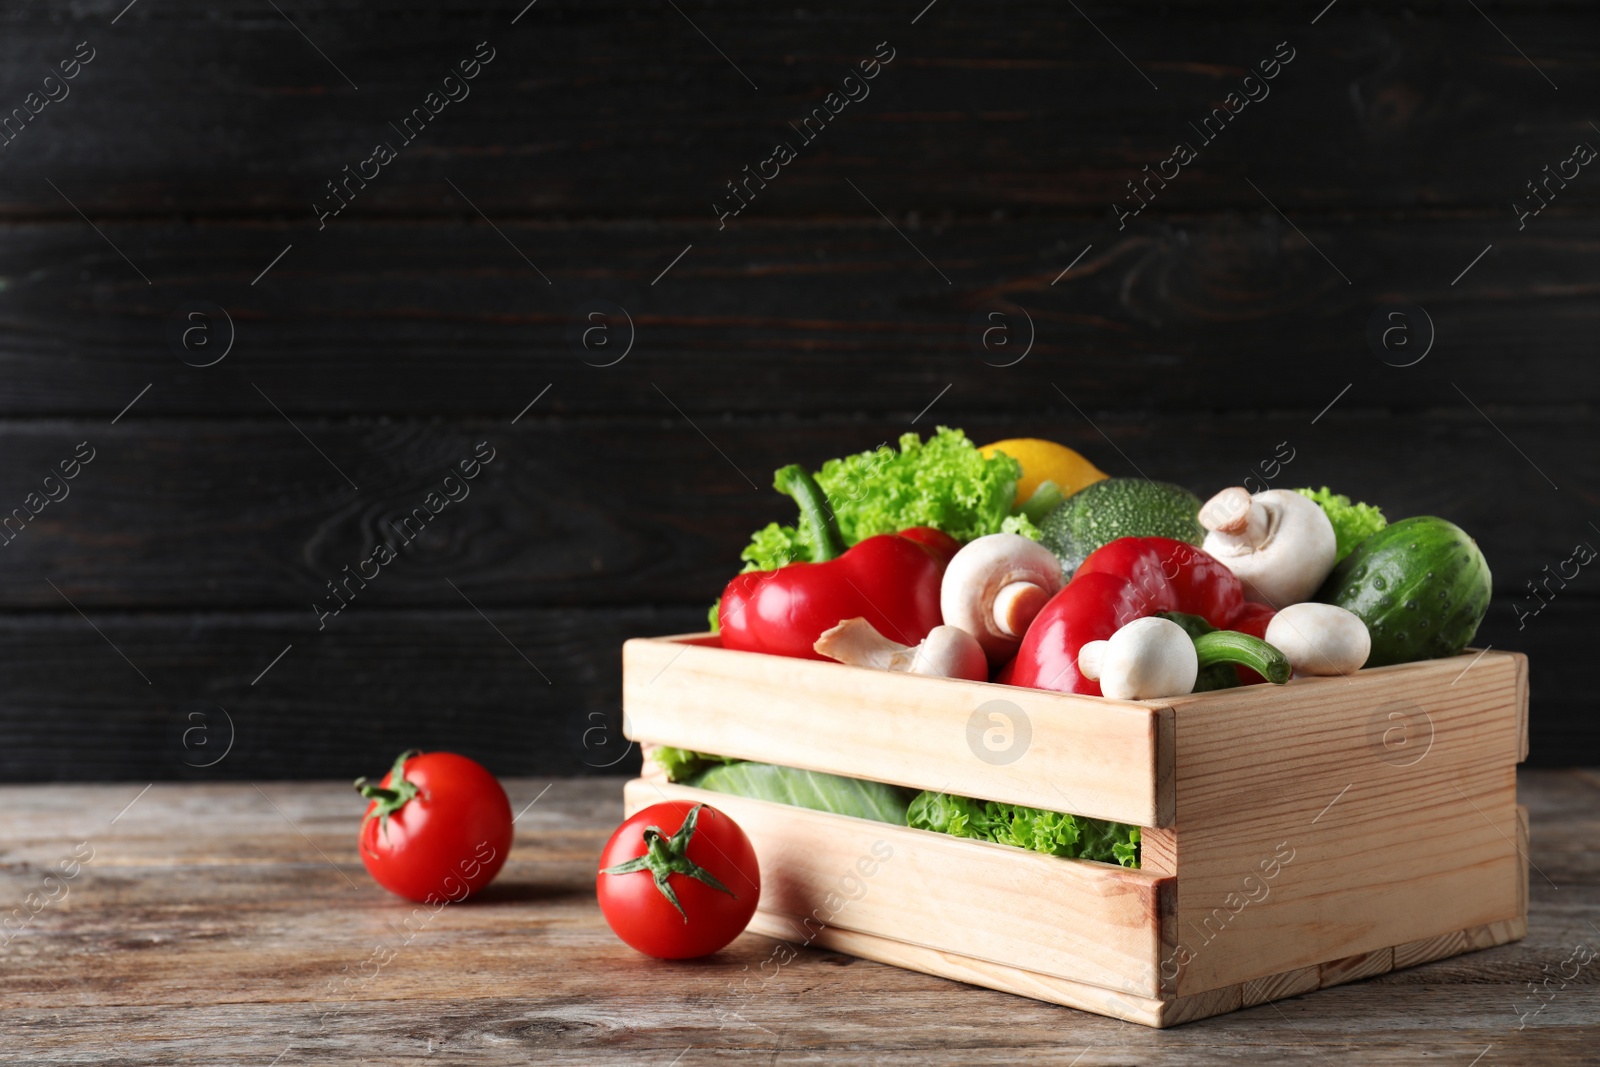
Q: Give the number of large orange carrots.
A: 0